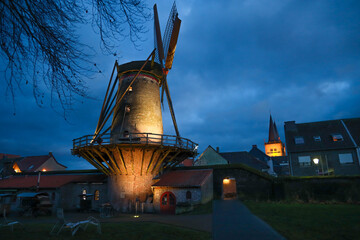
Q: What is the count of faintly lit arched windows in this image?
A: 2